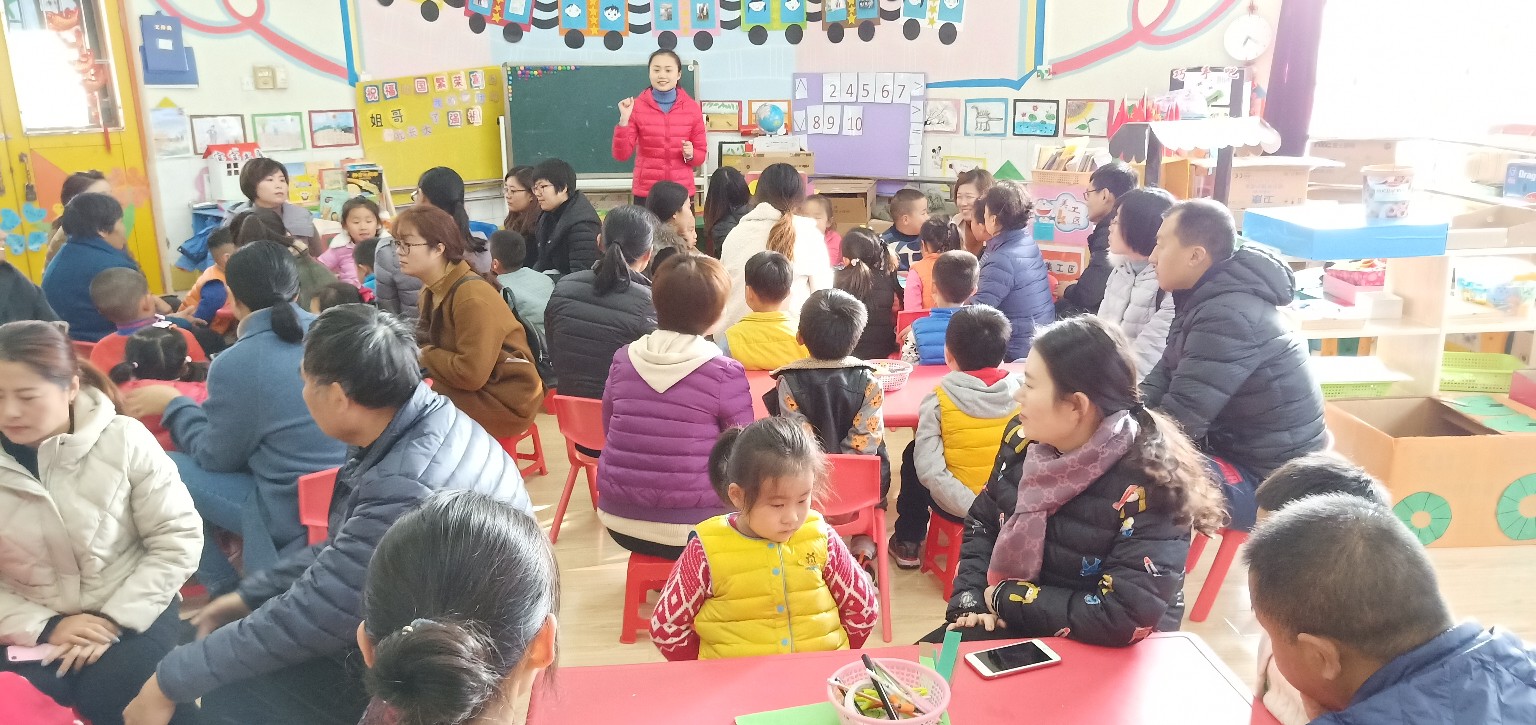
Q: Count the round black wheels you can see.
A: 14